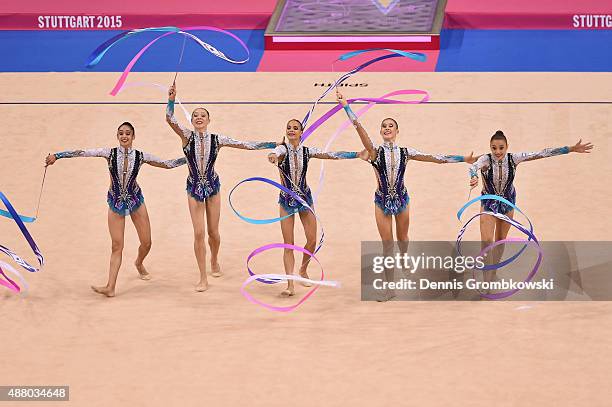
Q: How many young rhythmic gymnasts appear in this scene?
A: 5